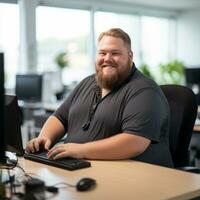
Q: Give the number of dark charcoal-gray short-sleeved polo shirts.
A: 1